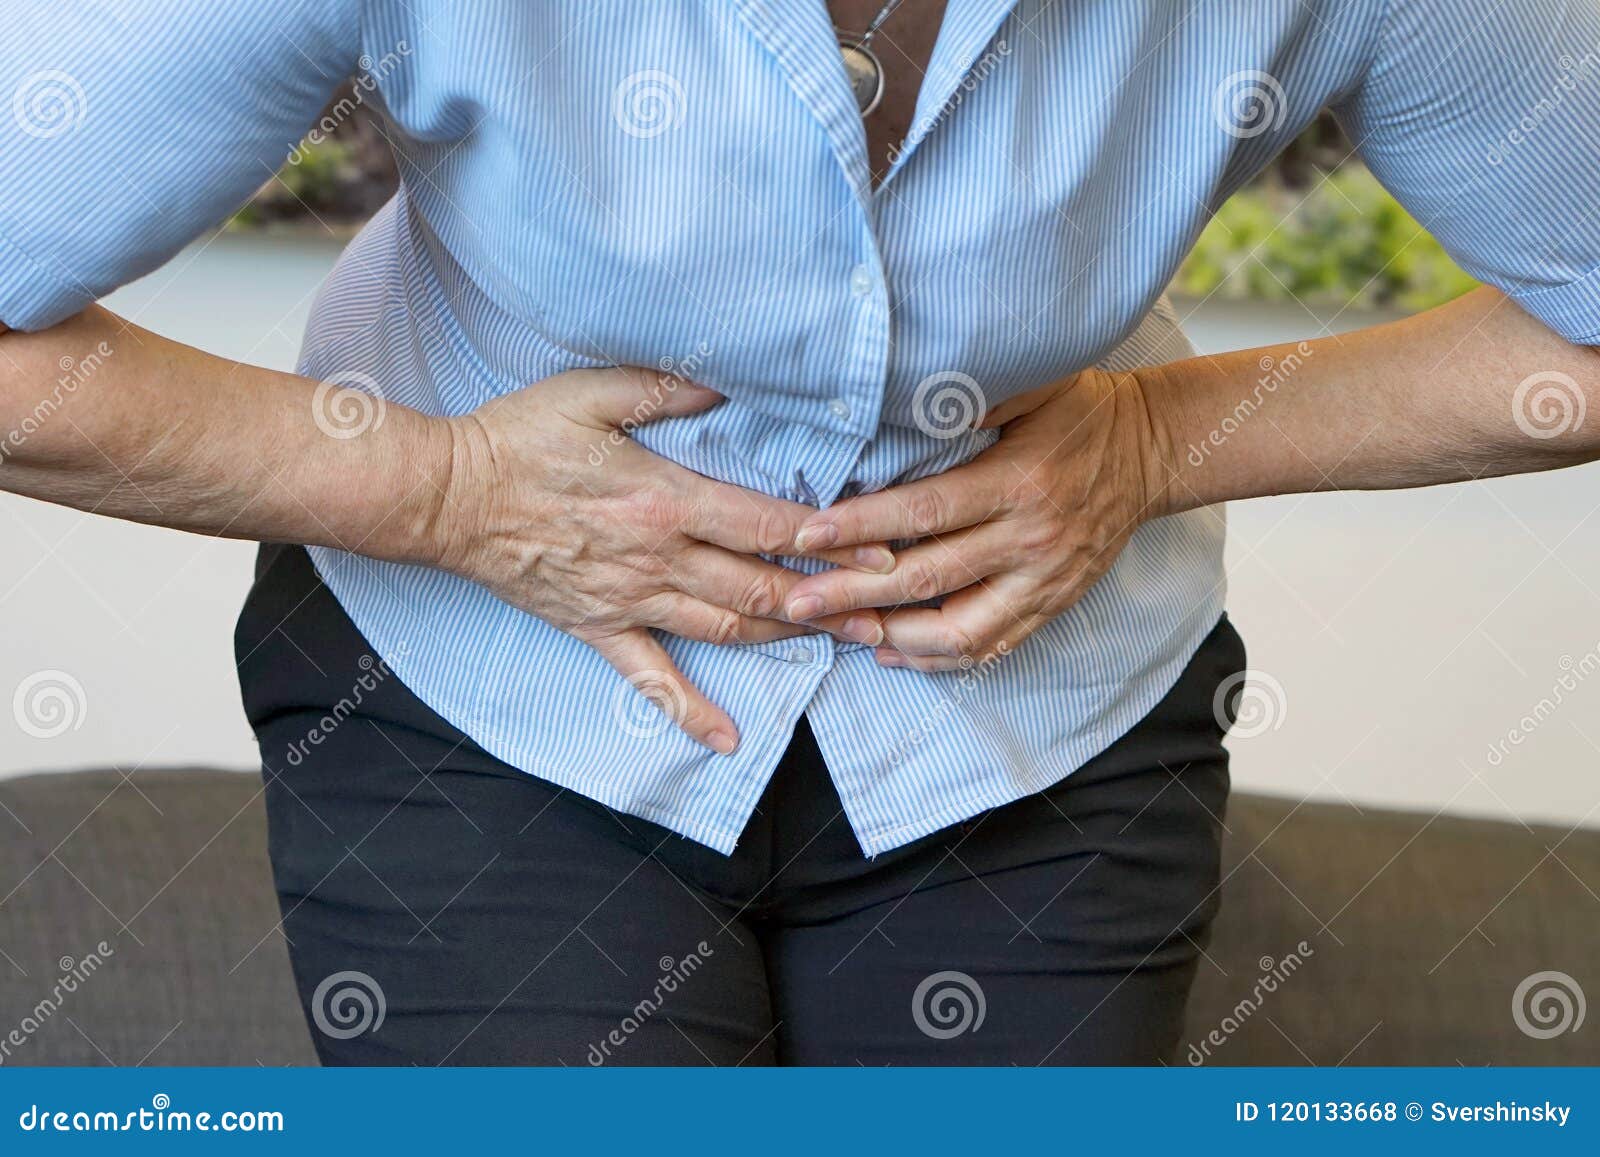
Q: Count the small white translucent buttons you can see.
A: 3